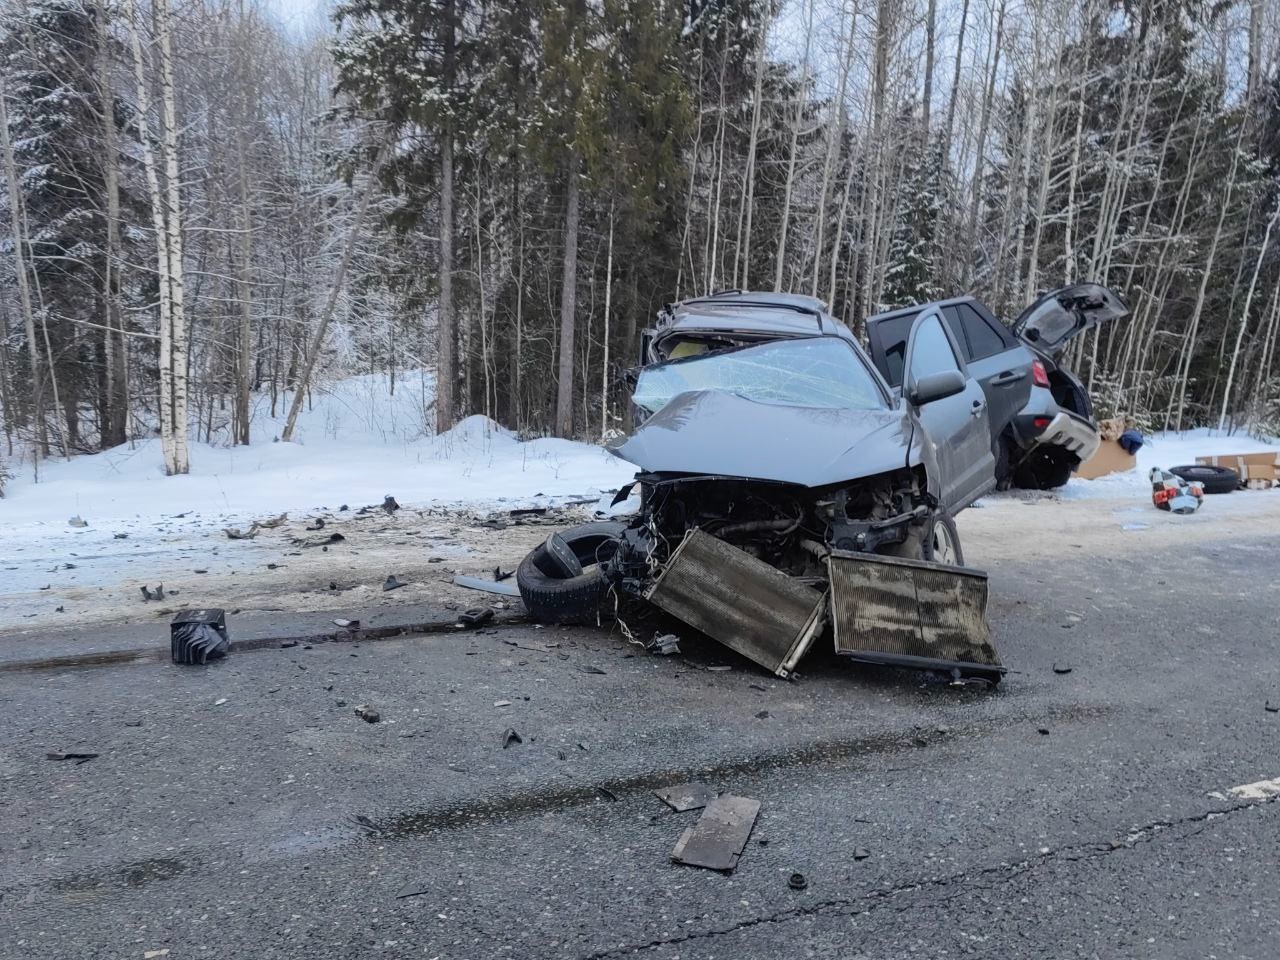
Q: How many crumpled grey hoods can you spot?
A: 1